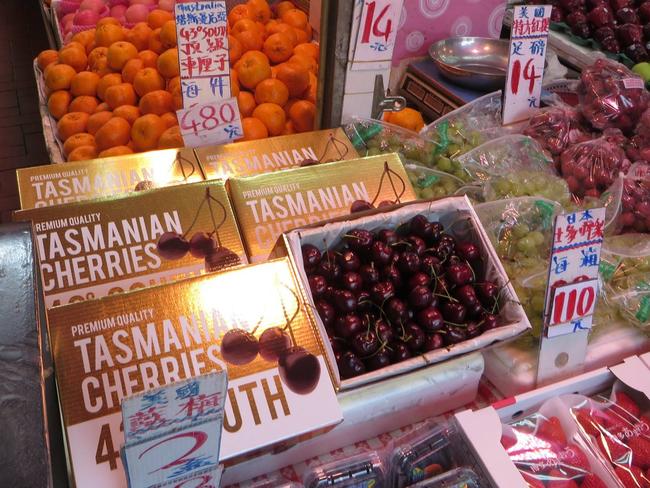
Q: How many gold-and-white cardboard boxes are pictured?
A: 5